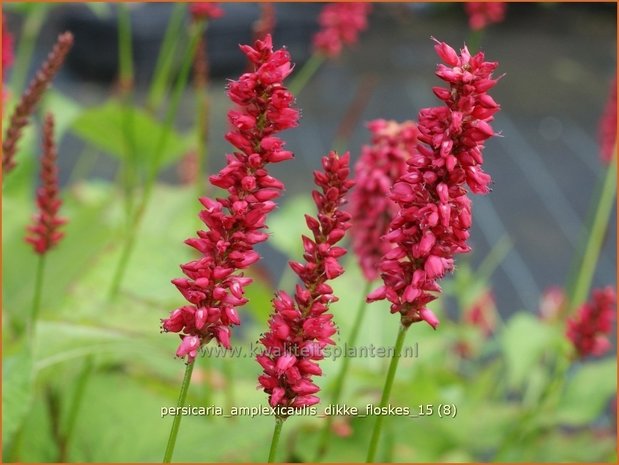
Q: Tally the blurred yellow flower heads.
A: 0